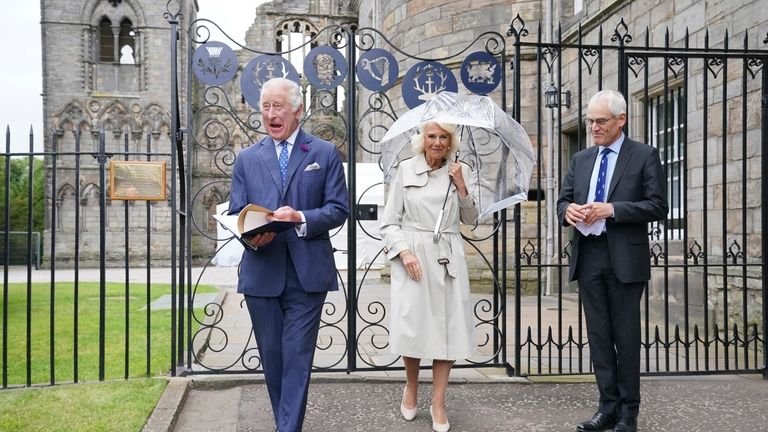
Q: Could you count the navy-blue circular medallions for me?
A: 6